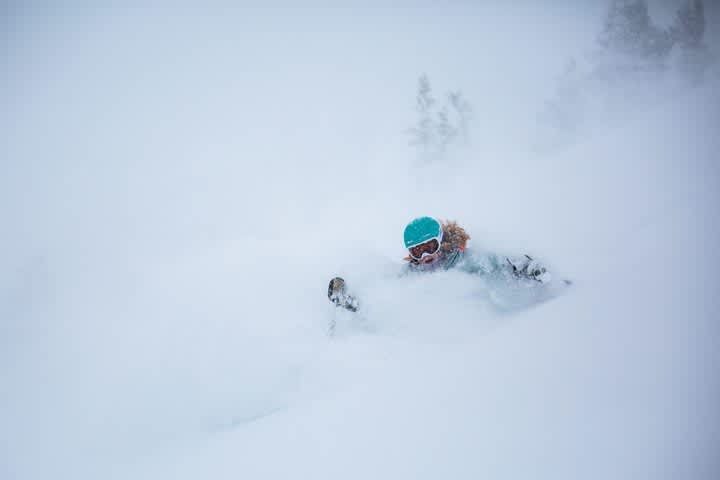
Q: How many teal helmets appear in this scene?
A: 1